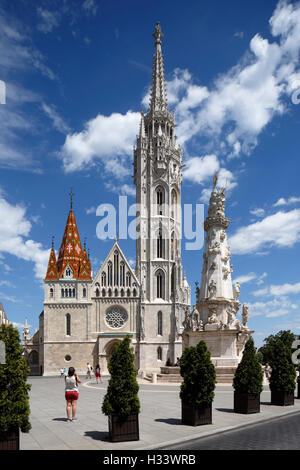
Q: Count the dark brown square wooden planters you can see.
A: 5